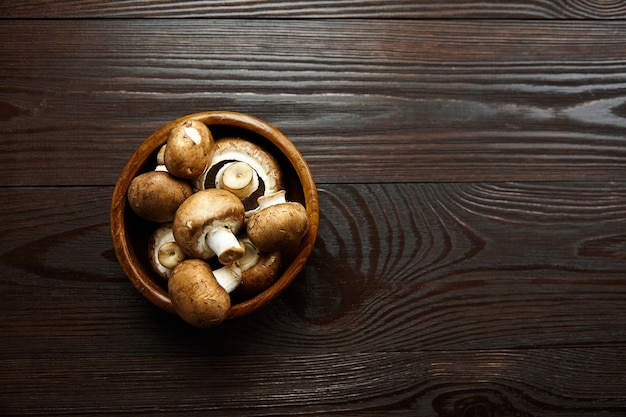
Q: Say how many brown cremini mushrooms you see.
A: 8